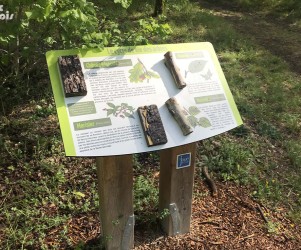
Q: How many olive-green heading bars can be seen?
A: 4